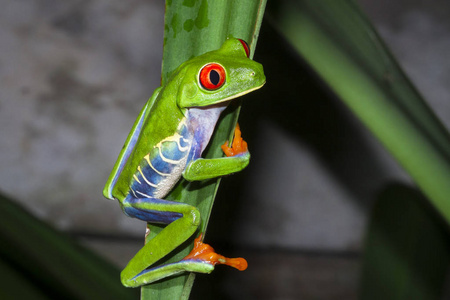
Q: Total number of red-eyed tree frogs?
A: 1